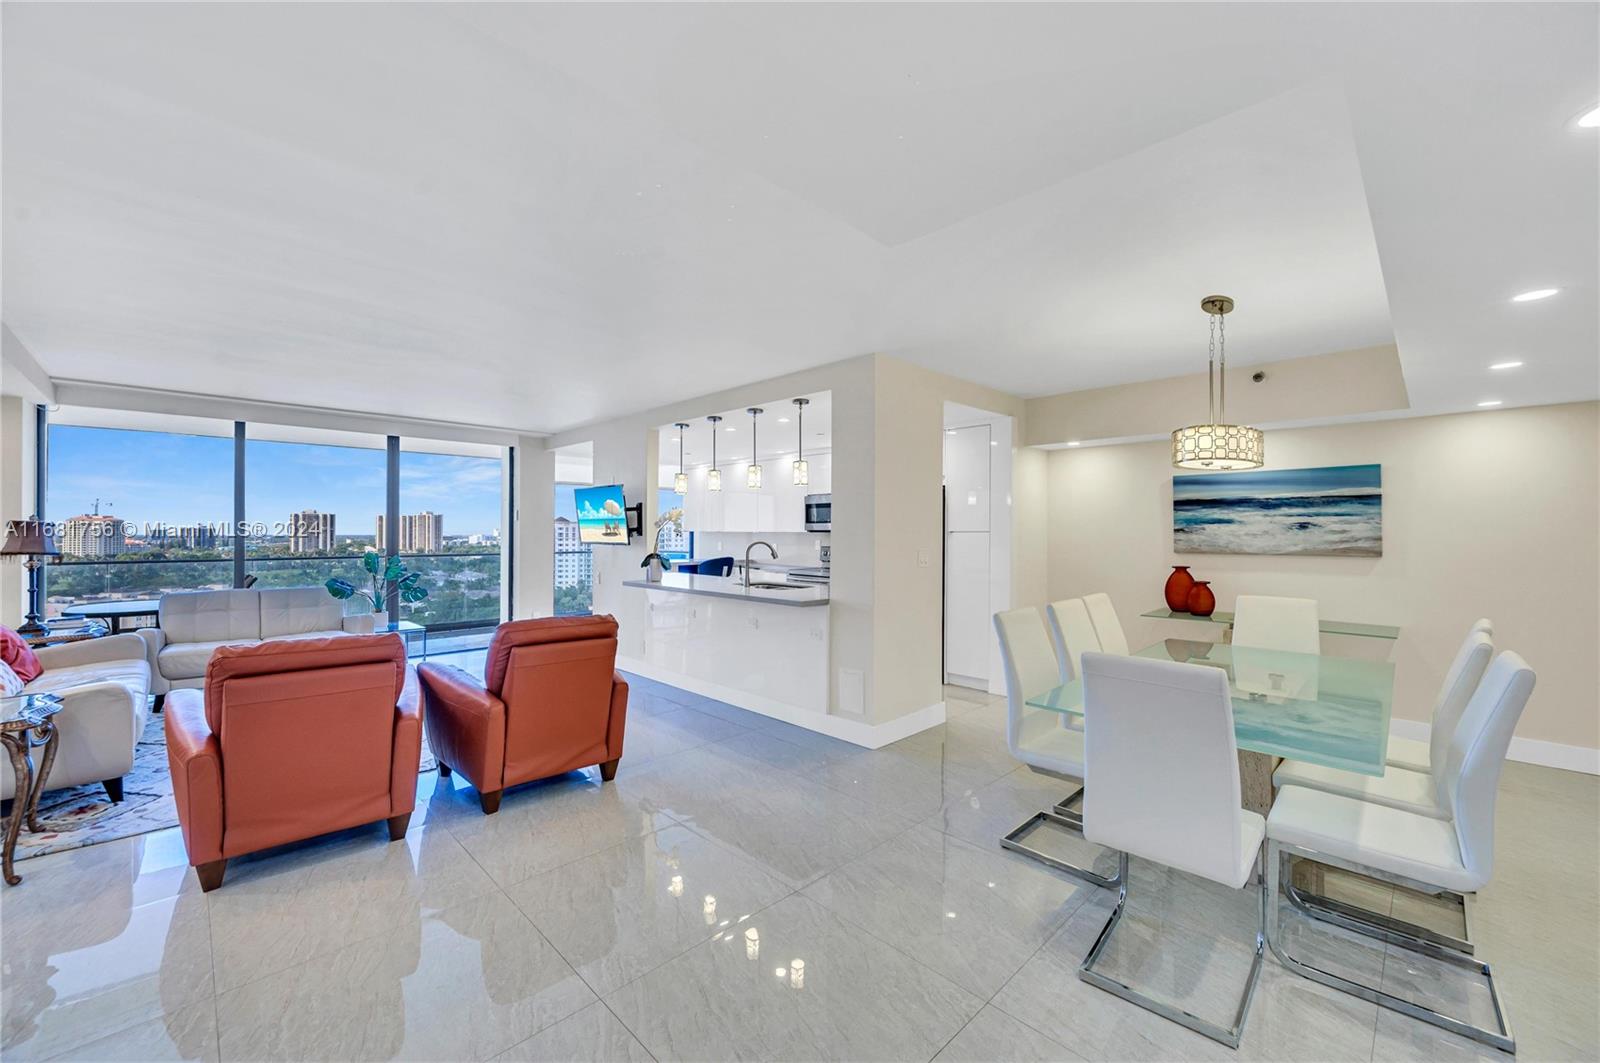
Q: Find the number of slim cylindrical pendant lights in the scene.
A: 4